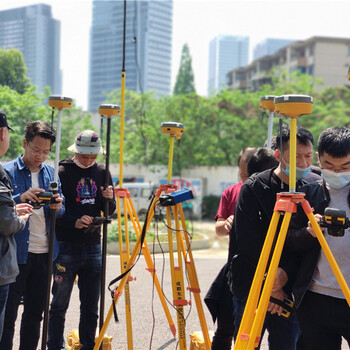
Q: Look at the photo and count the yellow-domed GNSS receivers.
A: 5